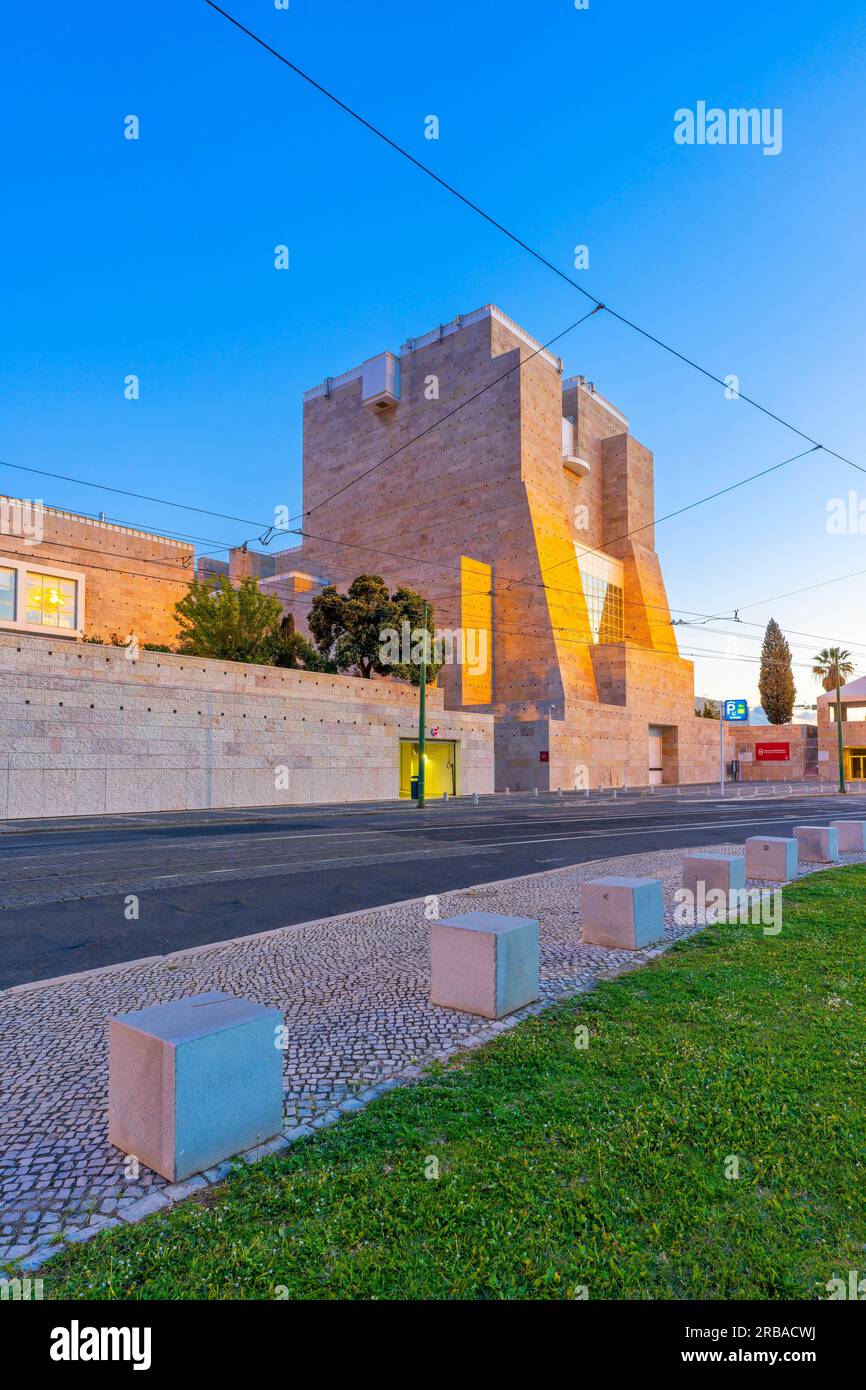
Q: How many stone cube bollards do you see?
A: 7